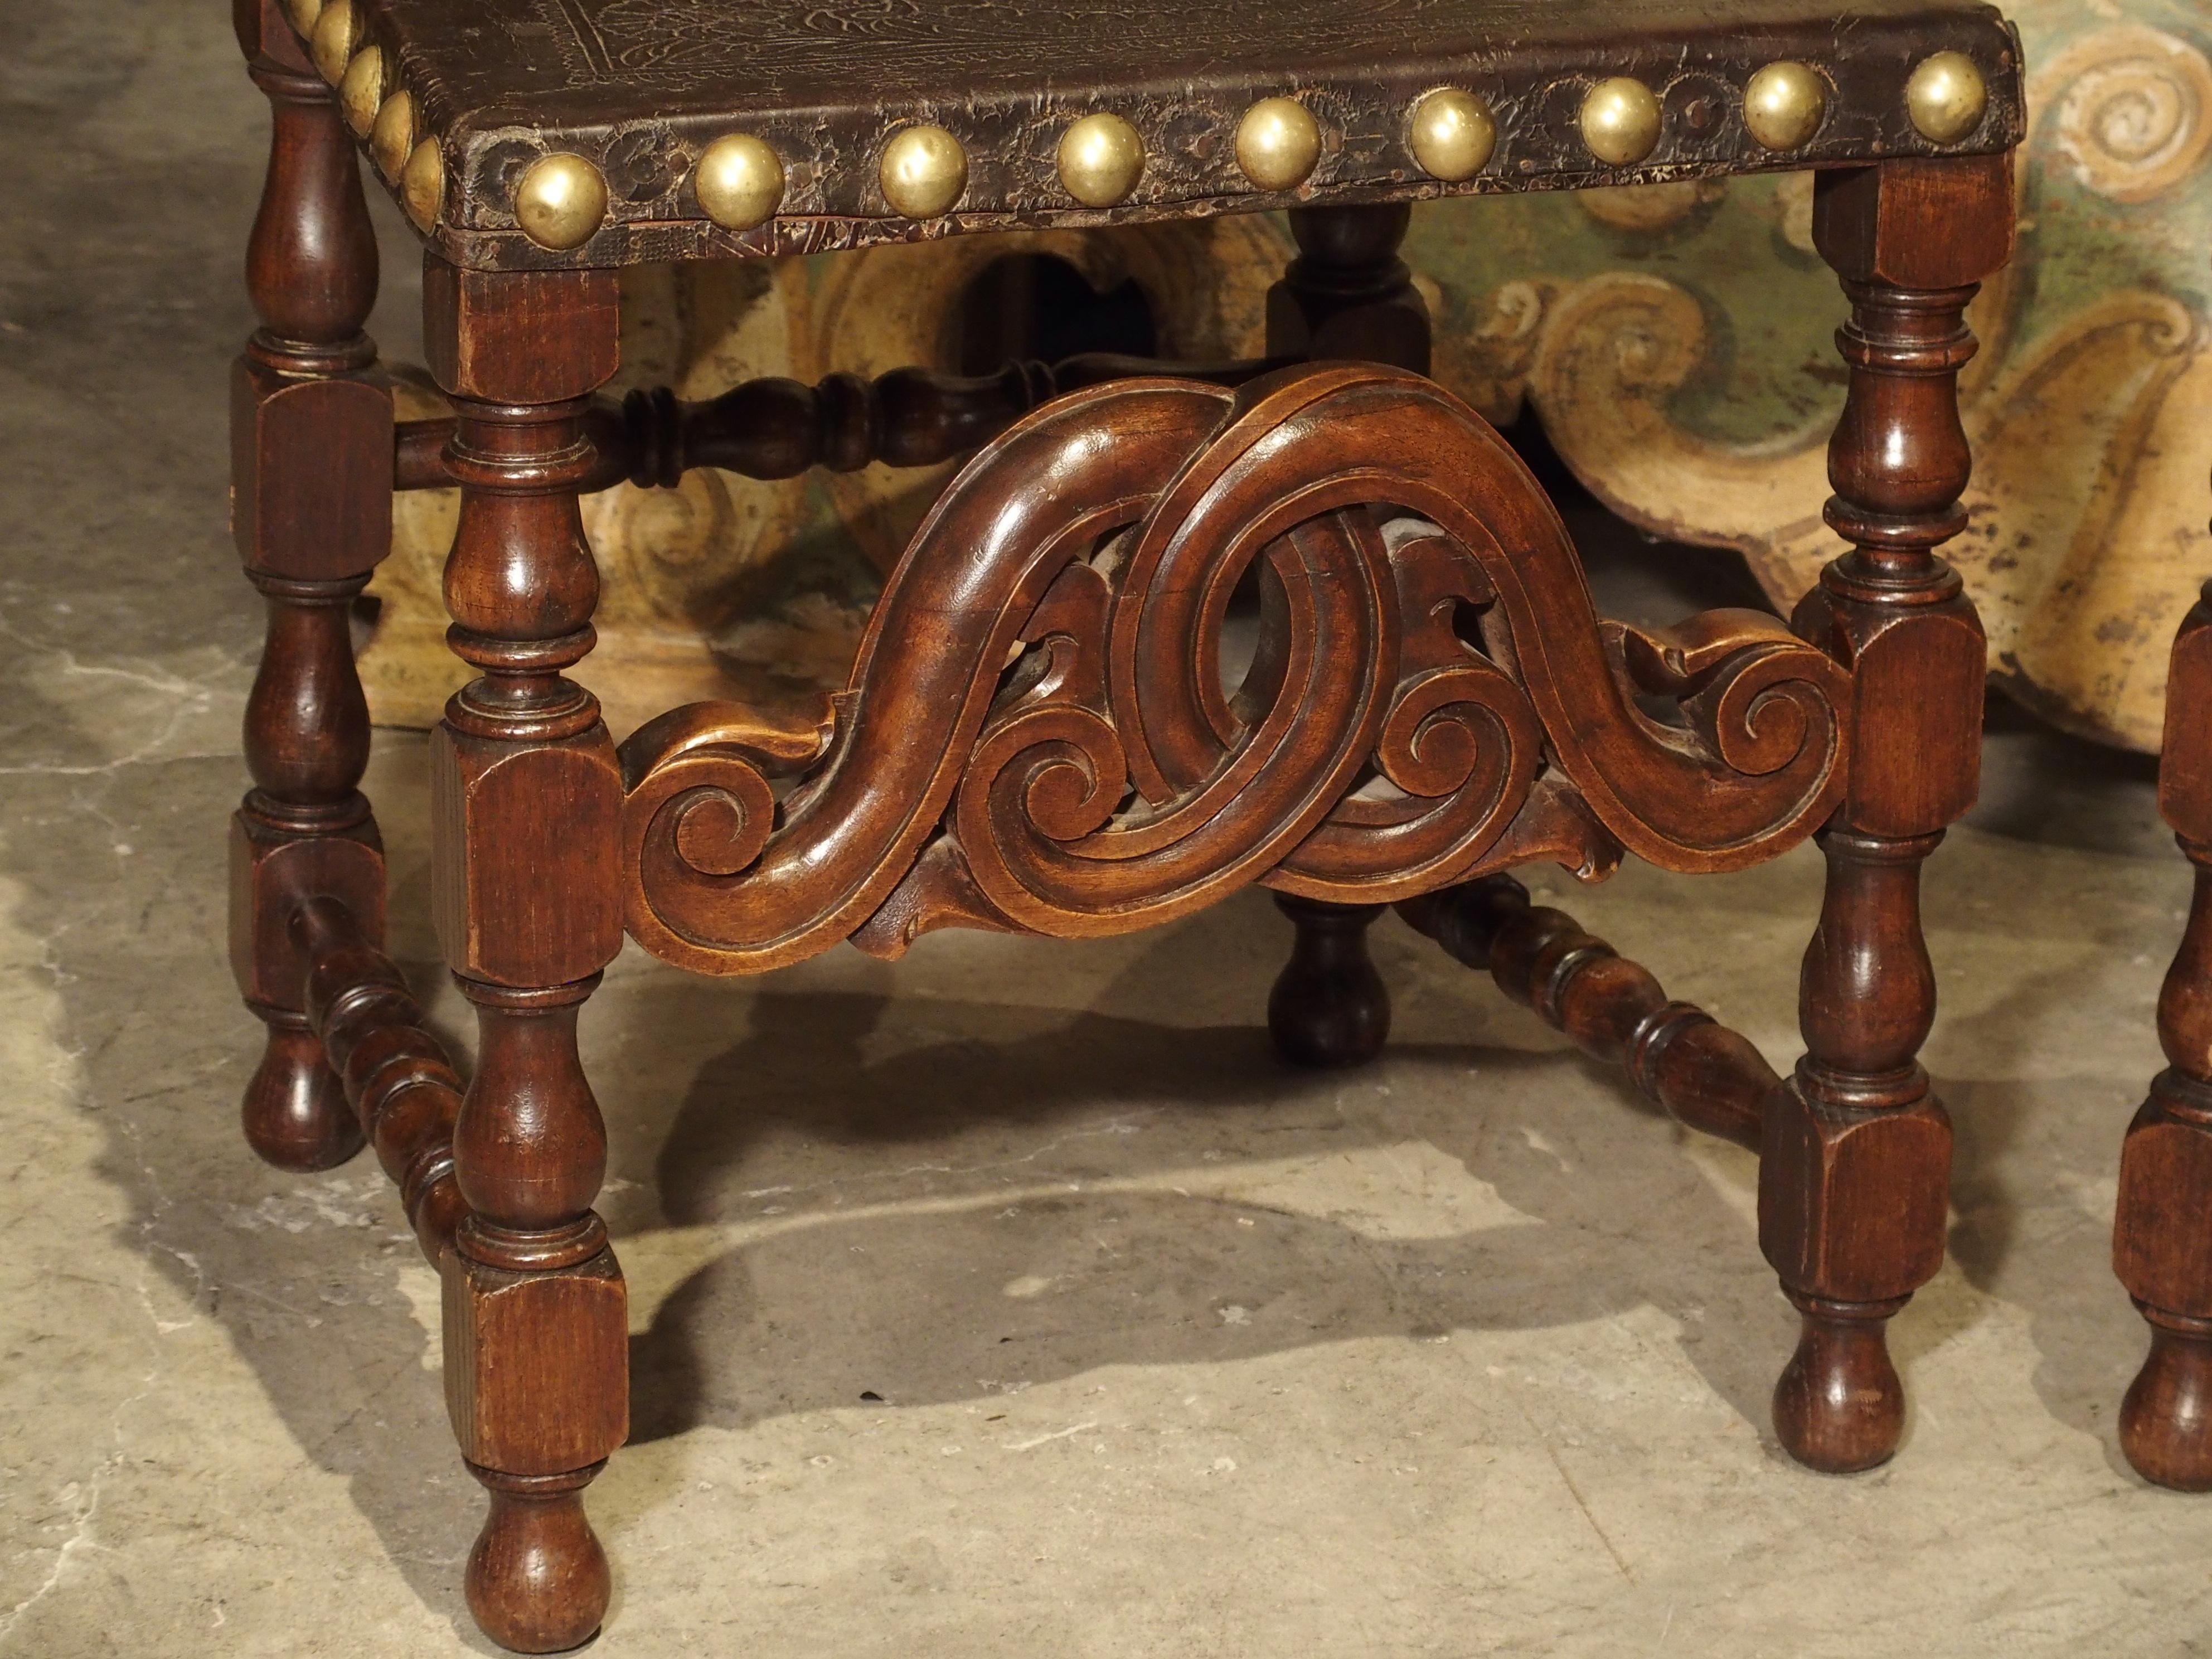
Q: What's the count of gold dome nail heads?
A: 14